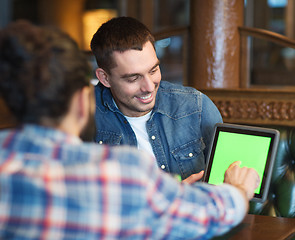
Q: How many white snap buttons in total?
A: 4